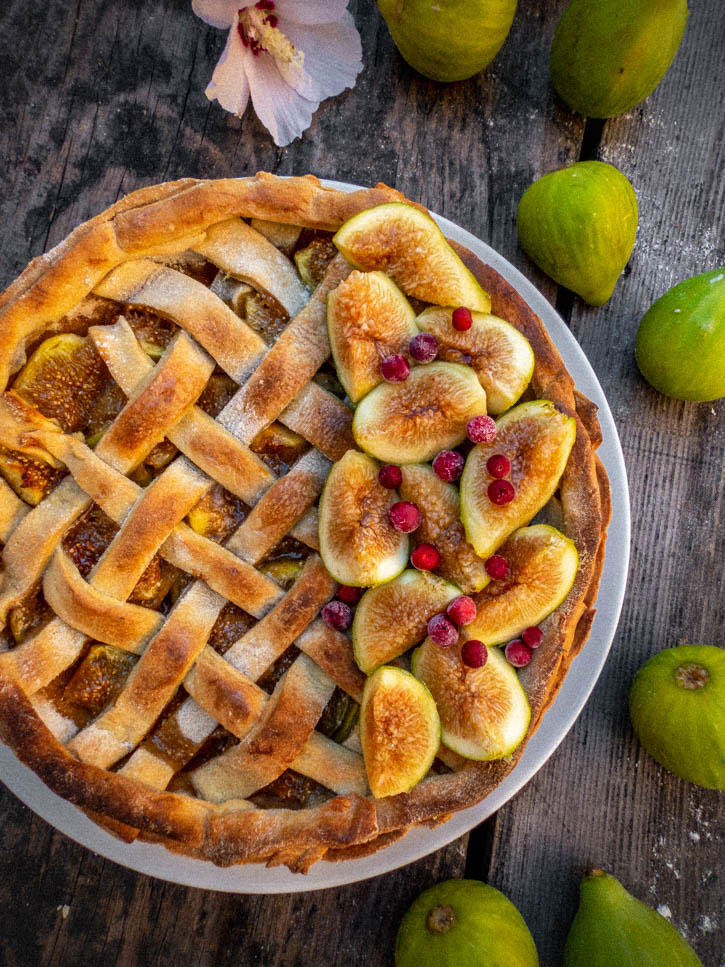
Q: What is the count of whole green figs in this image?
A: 7